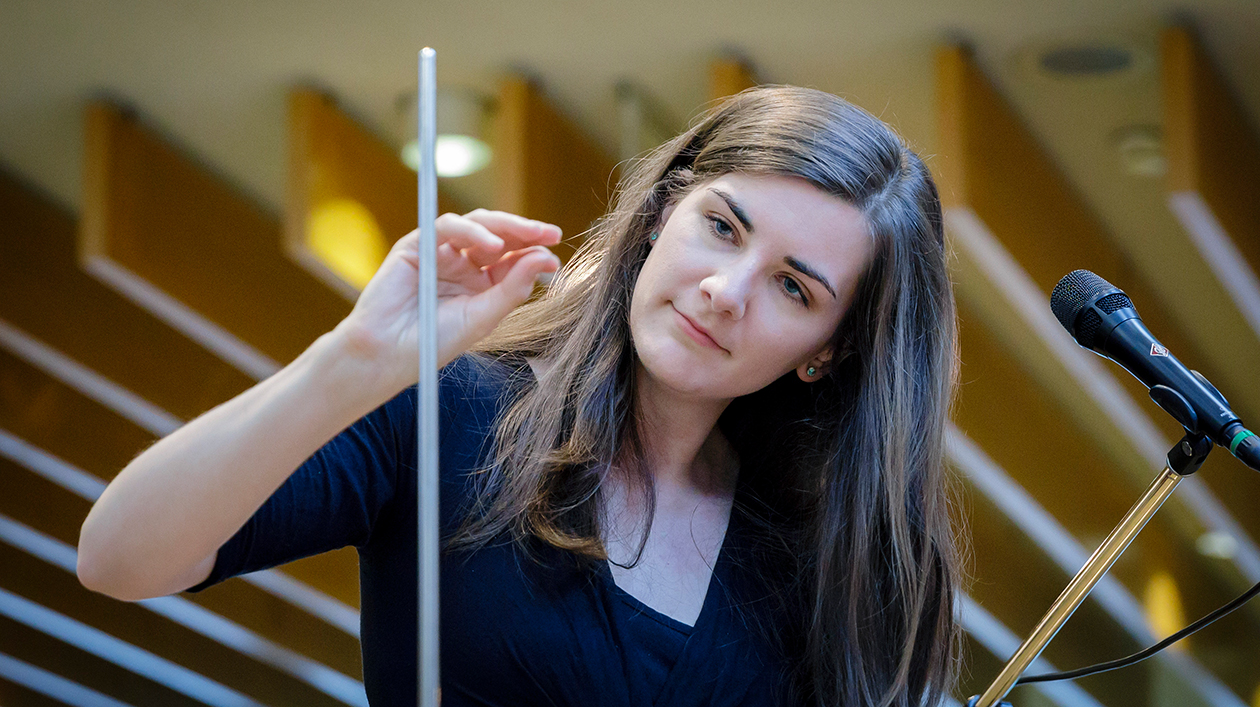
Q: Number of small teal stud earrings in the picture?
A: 2